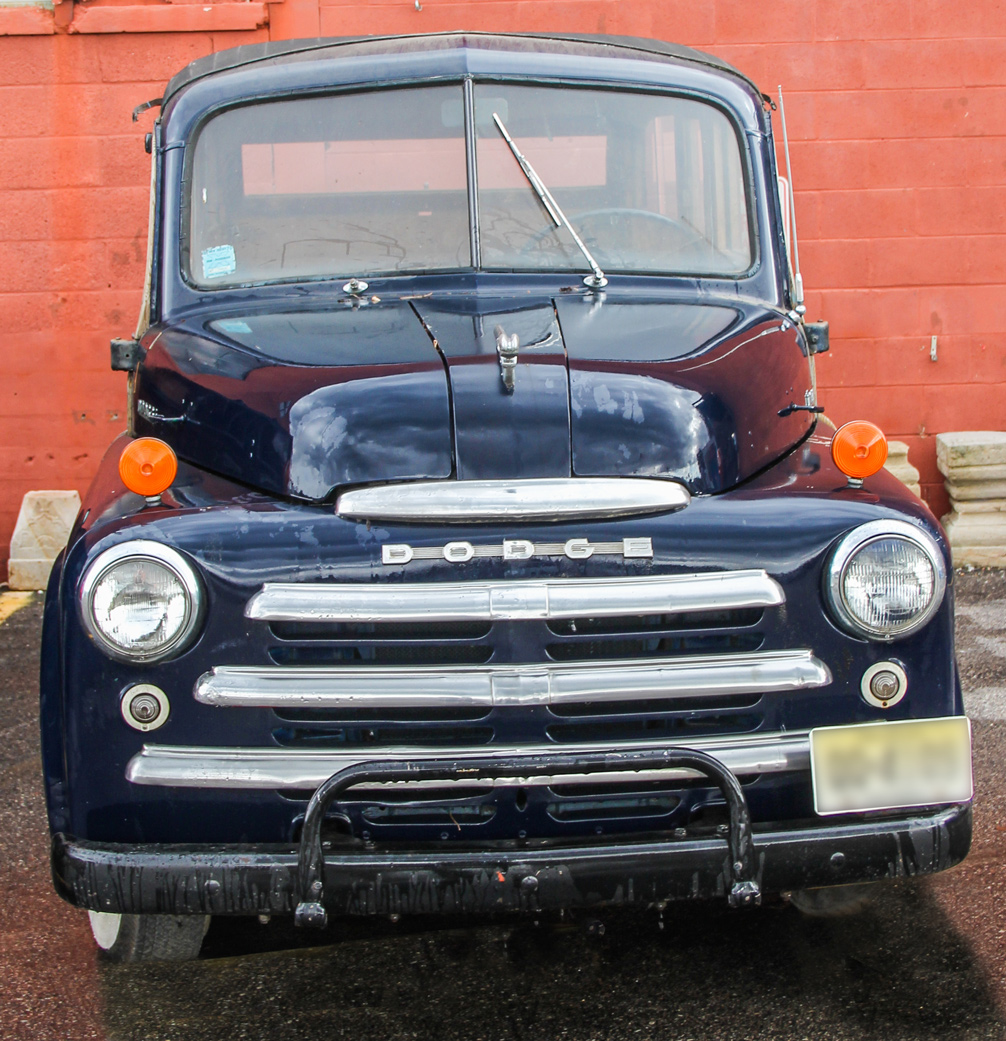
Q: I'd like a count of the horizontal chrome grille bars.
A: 3